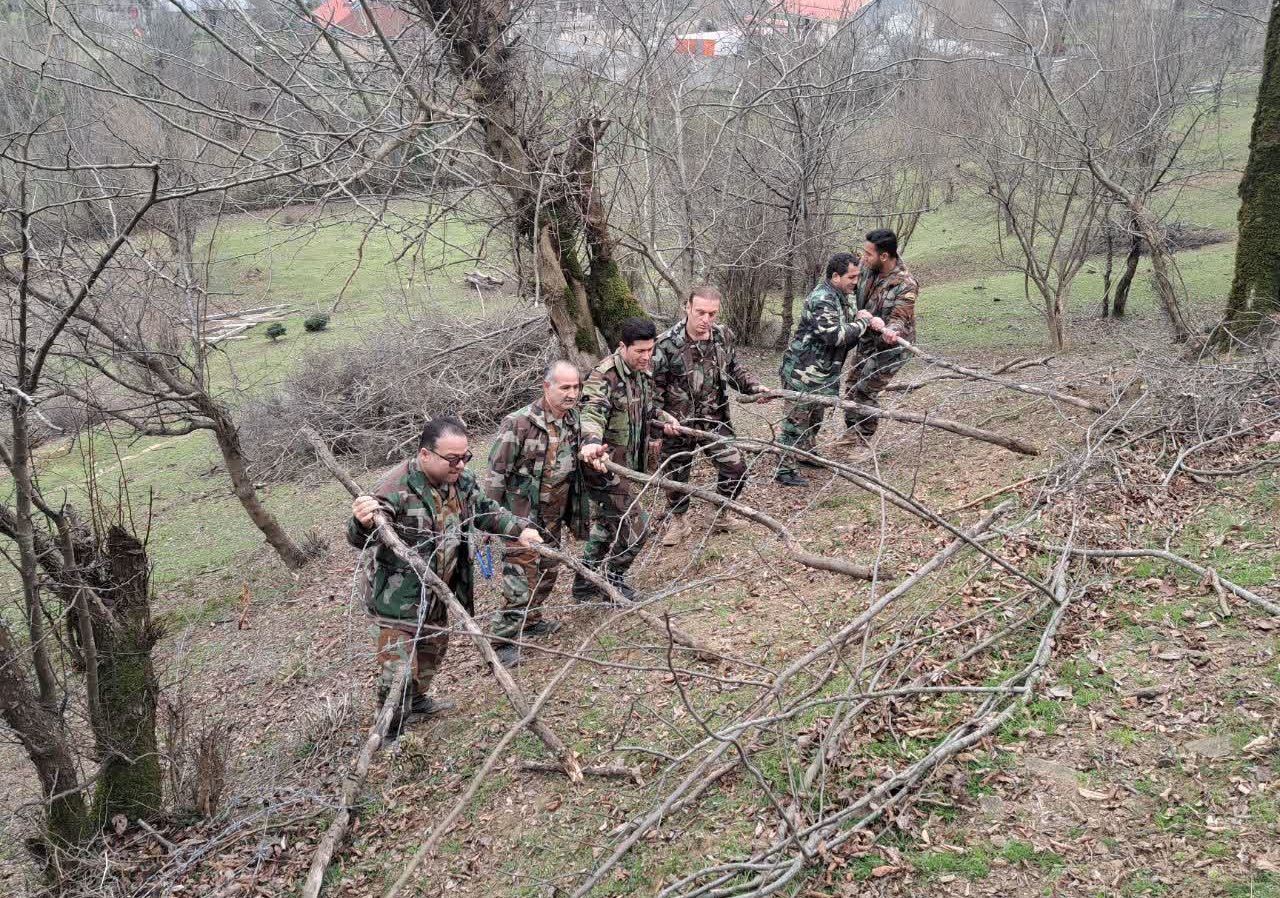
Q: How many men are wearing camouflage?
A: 6